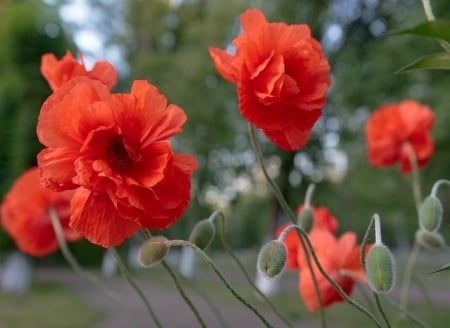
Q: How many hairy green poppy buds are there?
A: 7